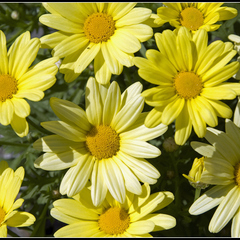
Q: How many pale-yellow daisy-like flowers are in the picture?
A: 8